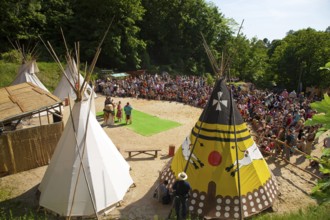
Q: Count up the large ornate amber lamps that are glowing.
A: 0